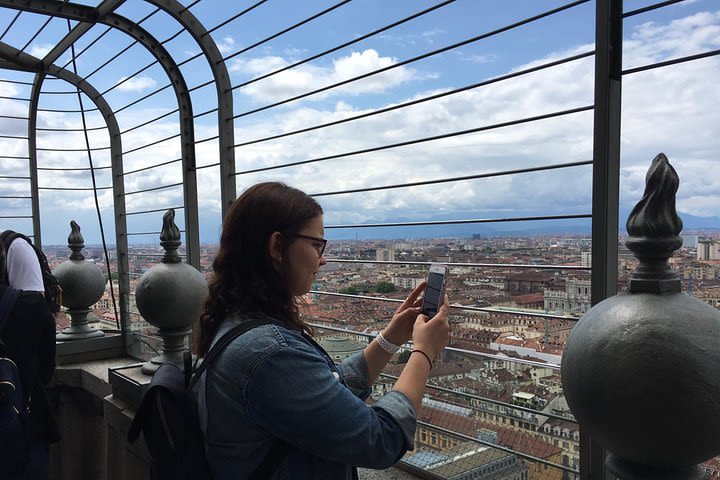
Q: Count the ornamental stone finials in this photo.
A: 3